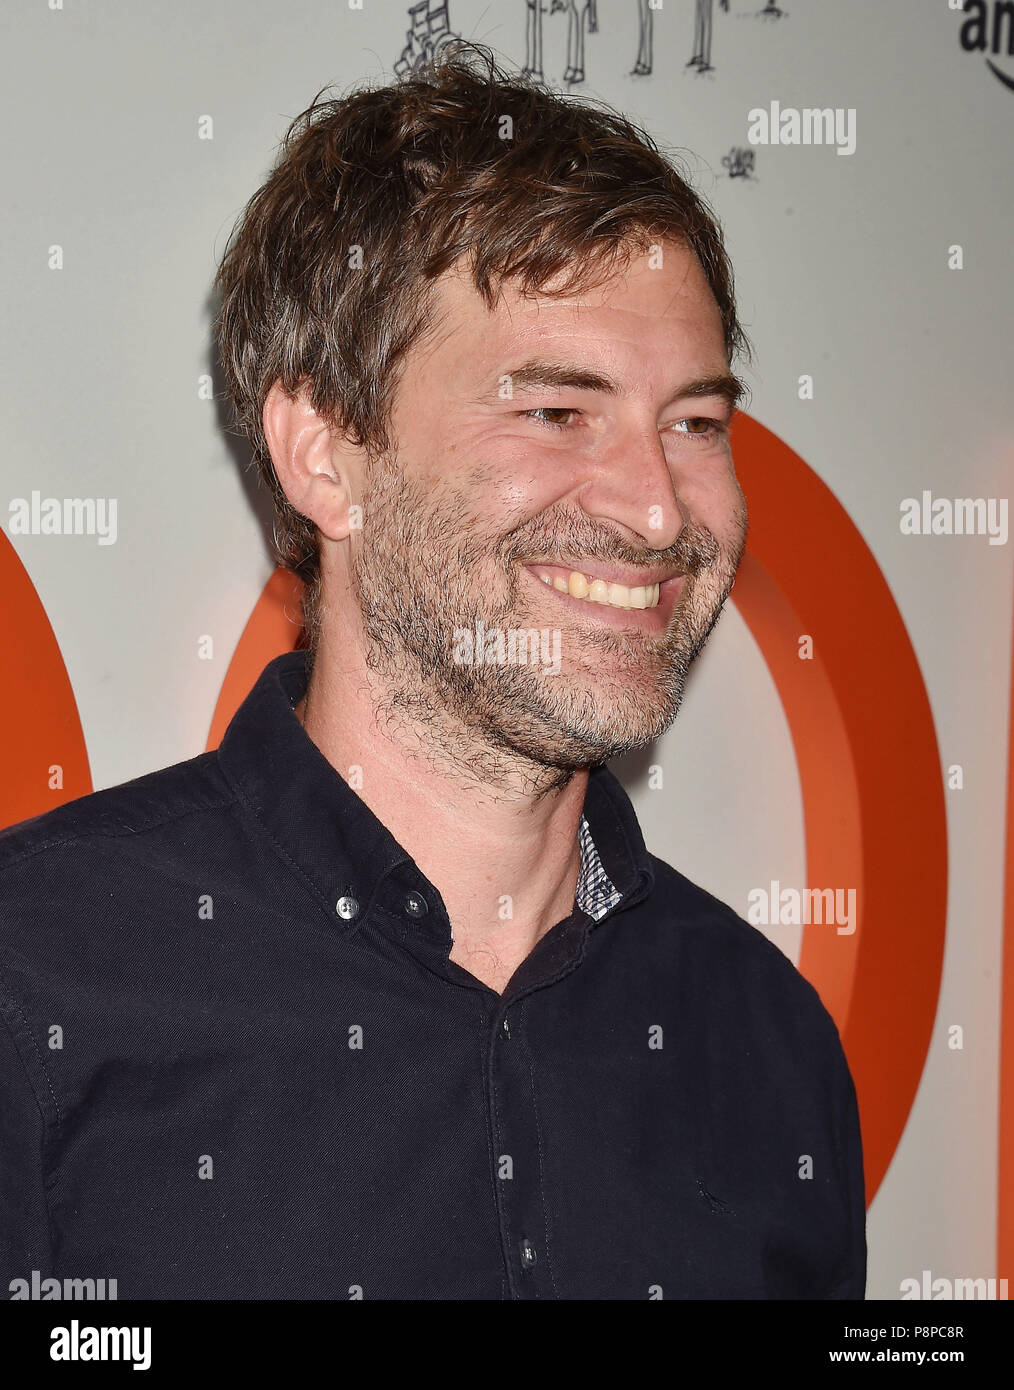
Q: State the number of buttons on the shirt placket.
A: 2